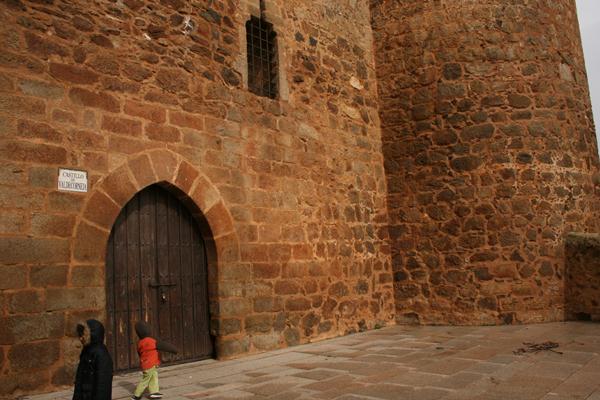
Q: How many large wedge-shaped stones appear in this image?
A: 9